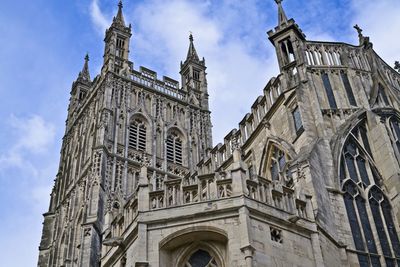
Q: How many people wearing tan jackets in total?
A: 0